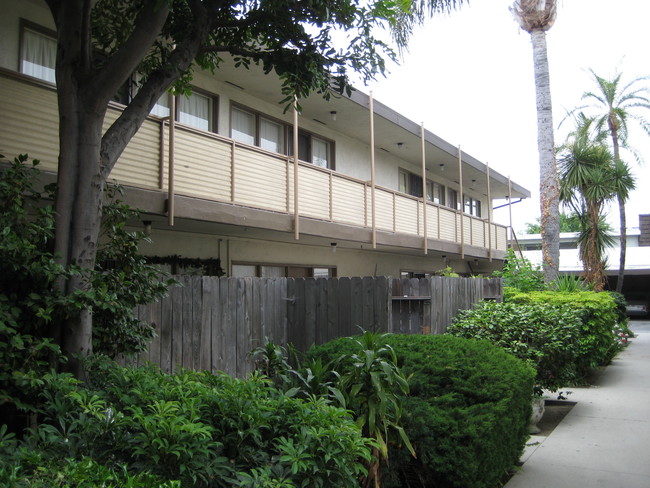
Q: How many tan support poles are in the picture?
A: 7